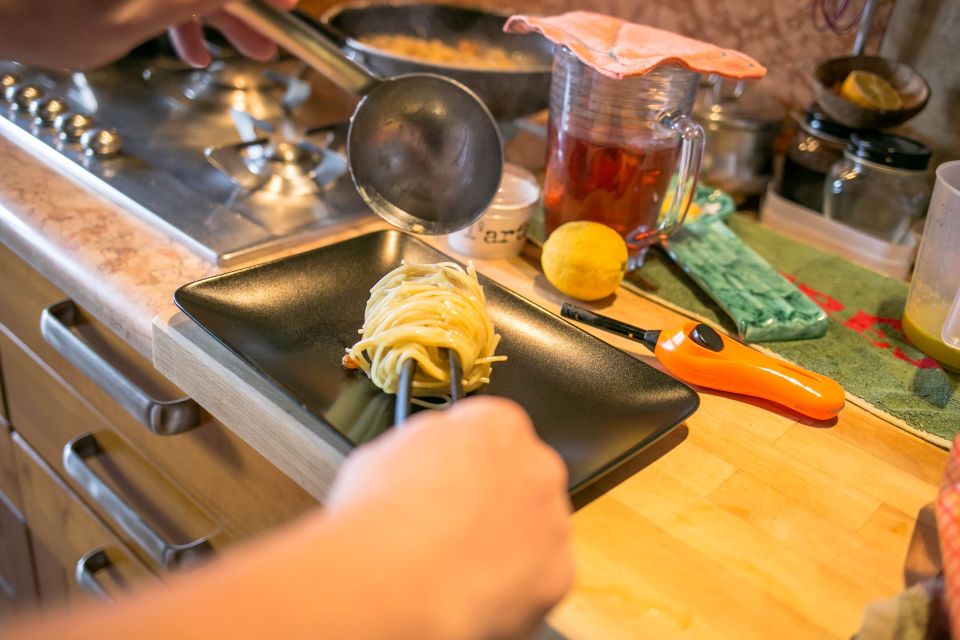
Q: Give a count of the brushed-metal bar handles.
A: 3